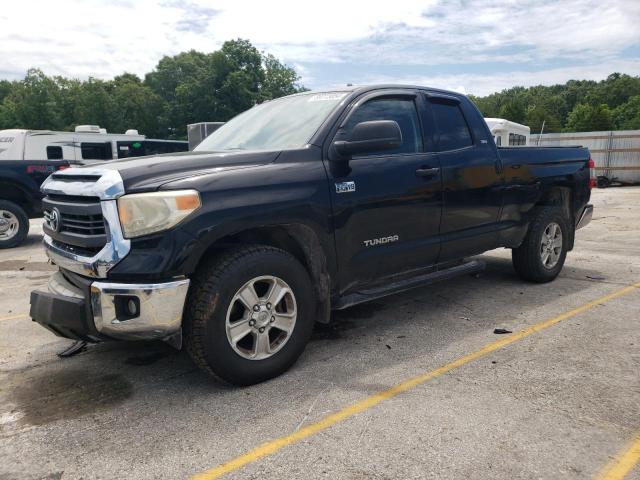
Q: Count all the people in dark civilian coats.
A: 0